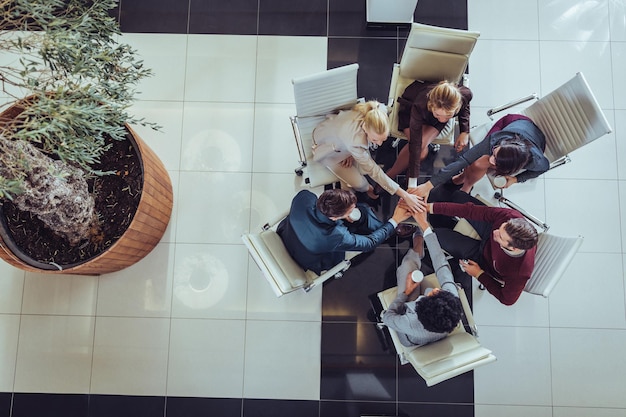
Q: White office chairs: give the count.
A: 6